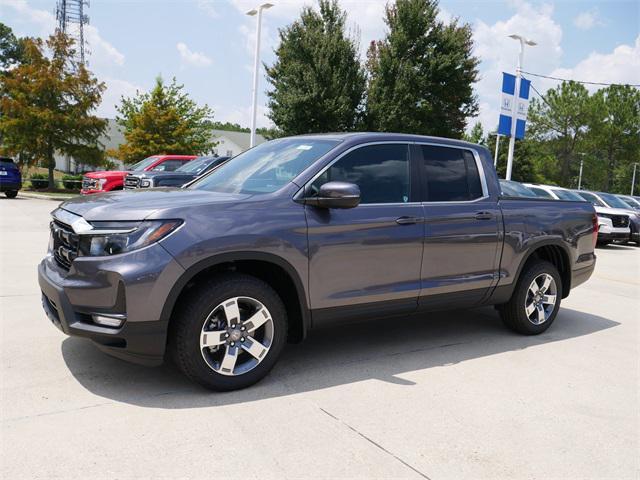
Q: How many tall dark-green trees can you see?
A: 2